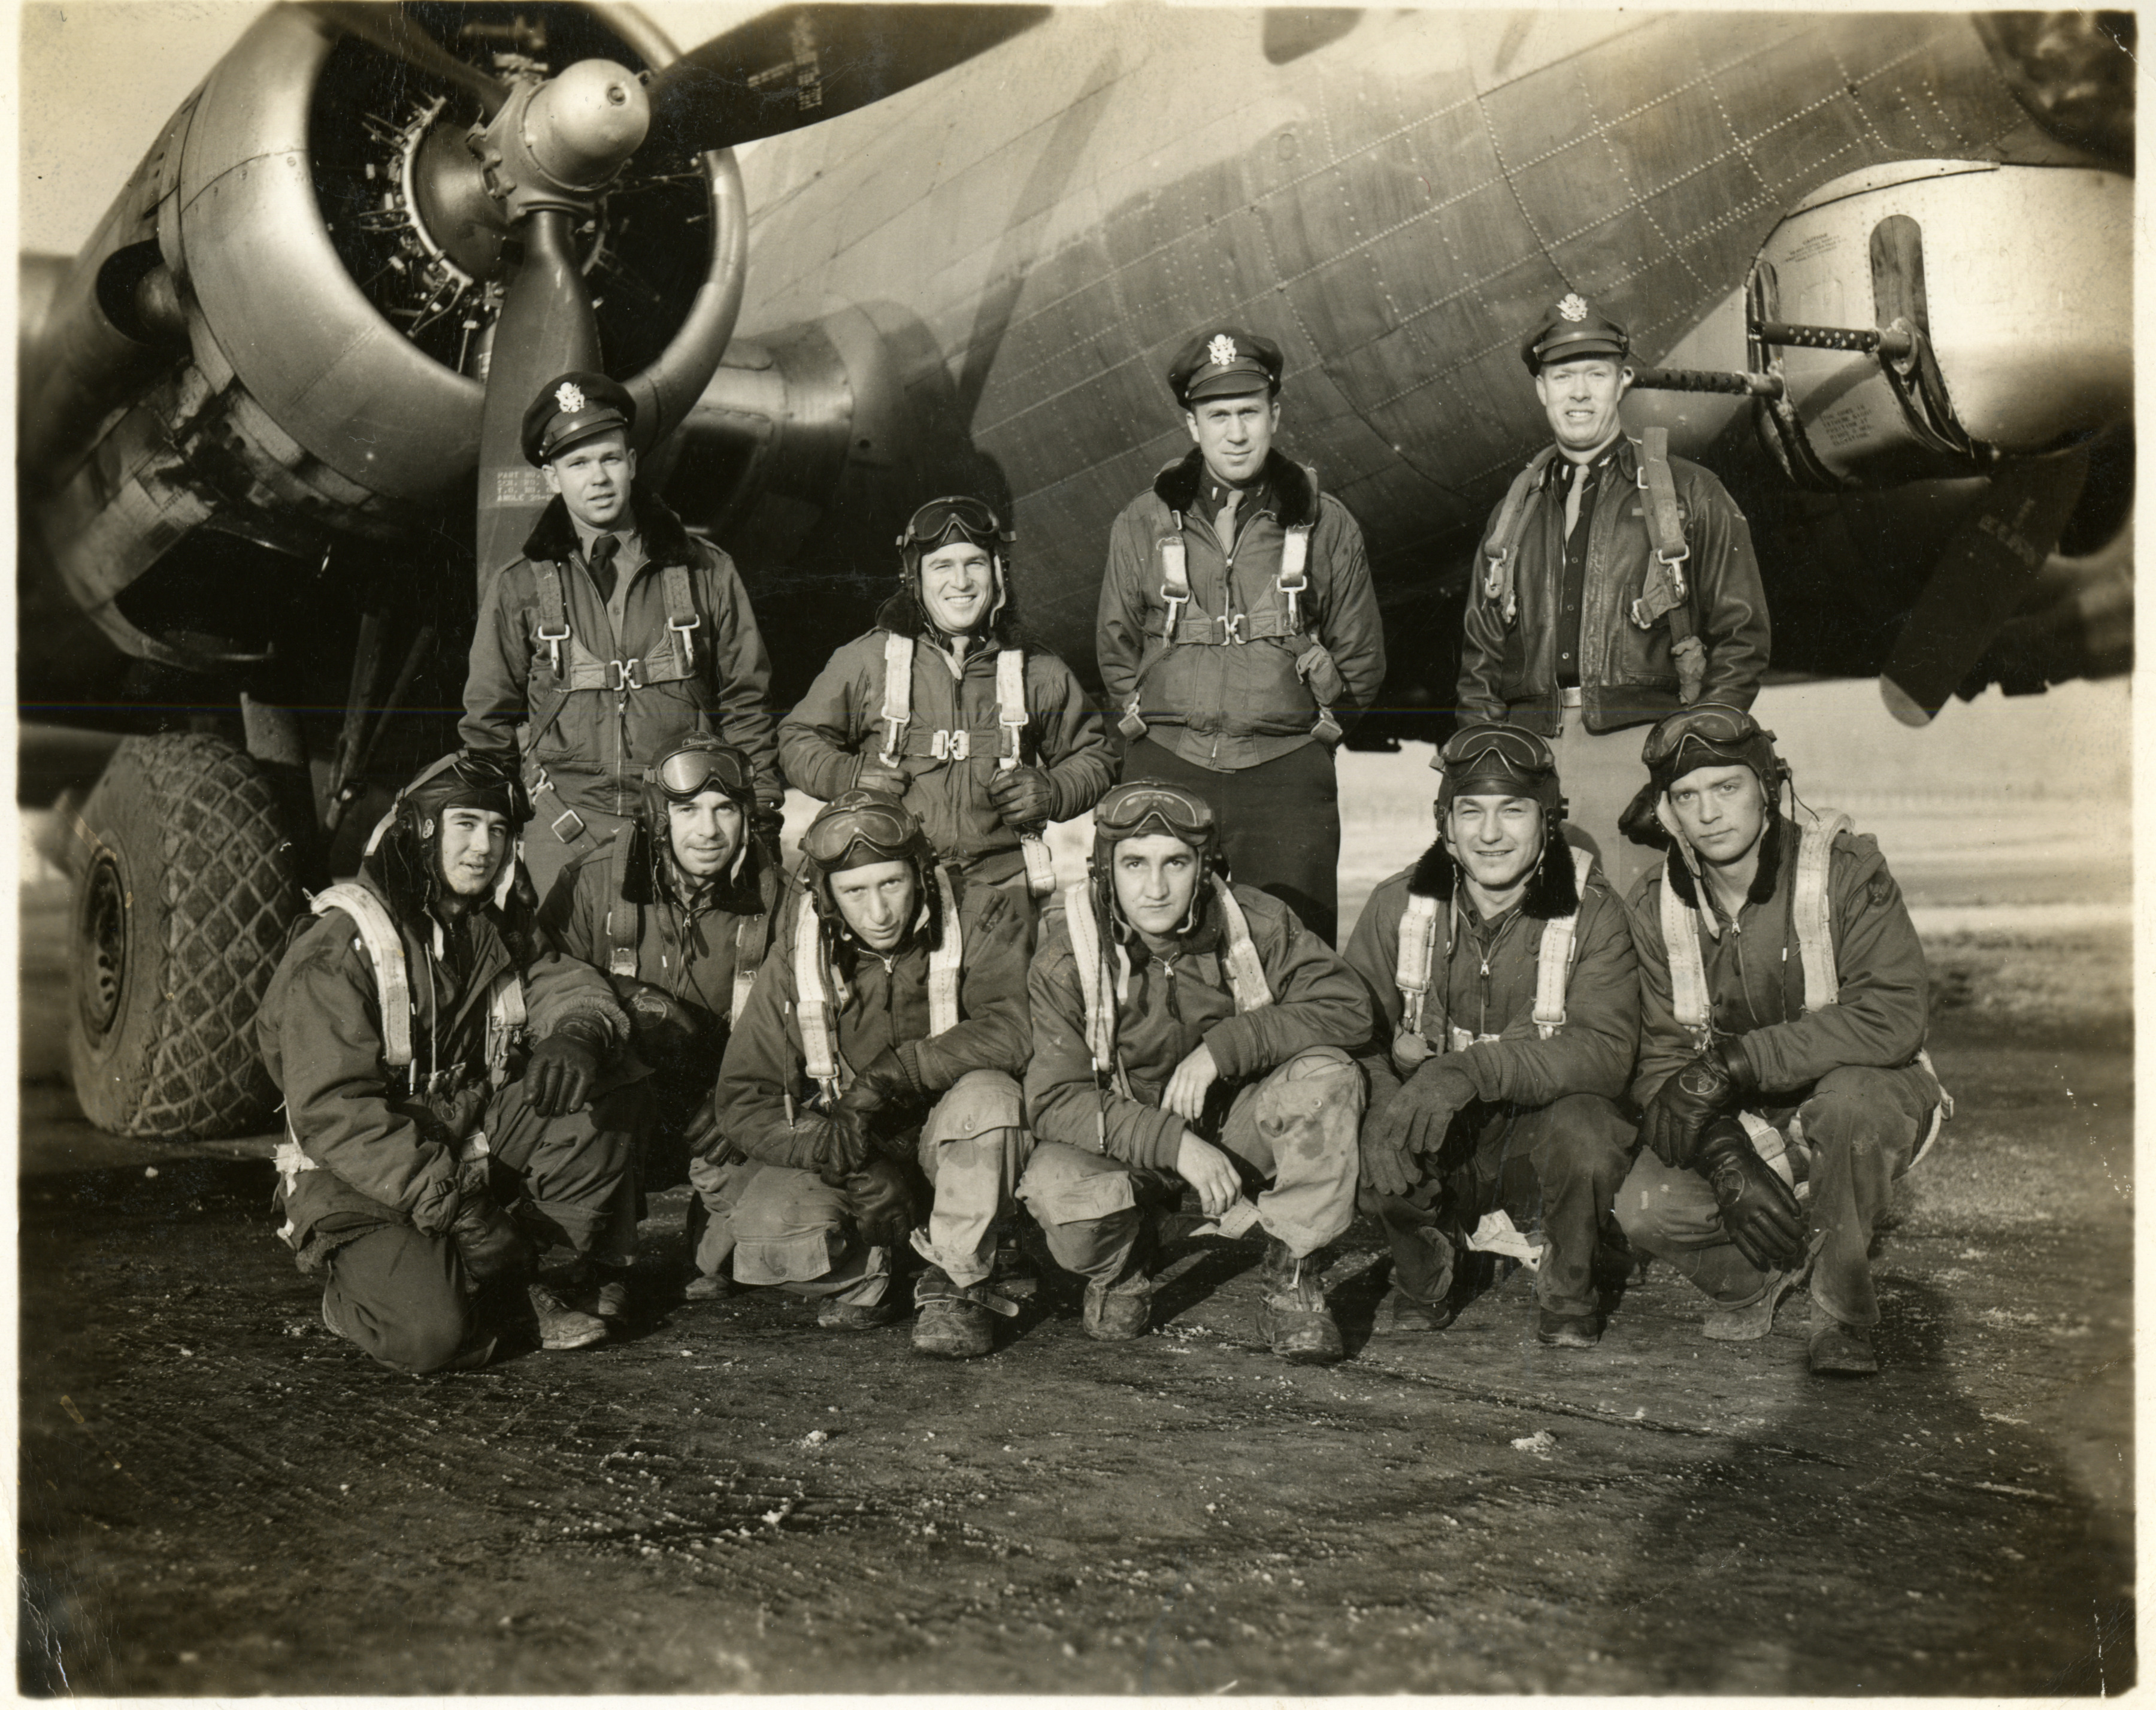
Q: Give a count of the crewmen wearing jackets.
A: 10